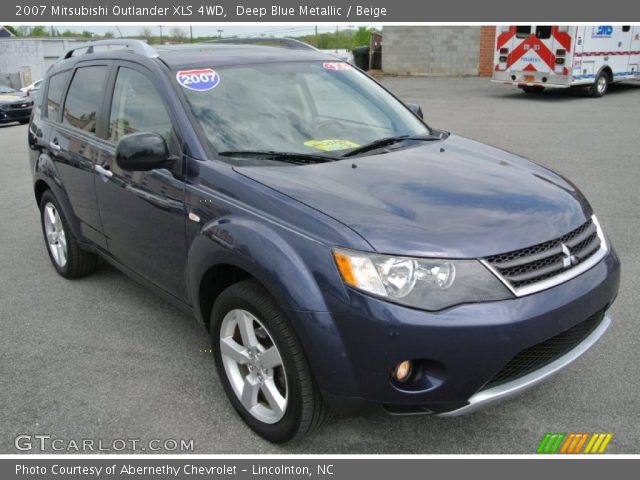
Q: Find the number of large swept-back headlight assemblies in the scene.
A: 1